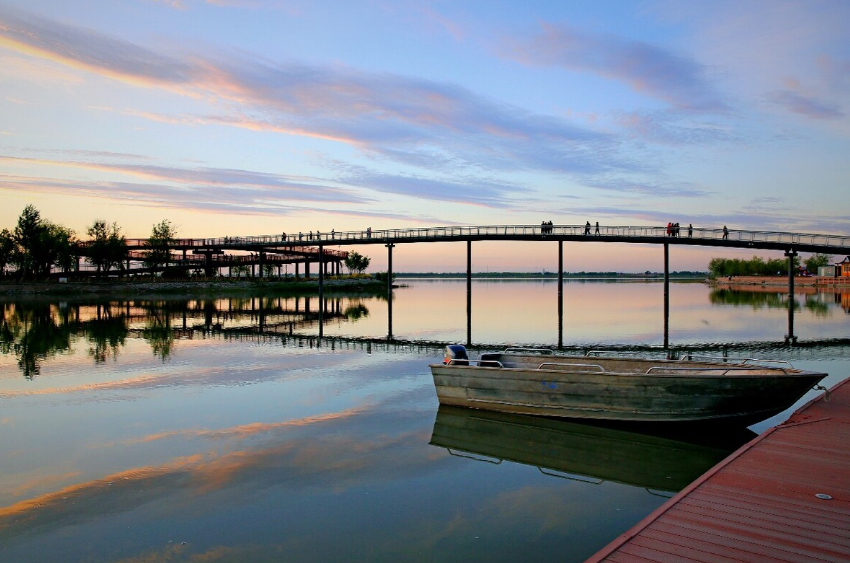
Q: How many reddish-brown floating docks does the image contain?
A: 1